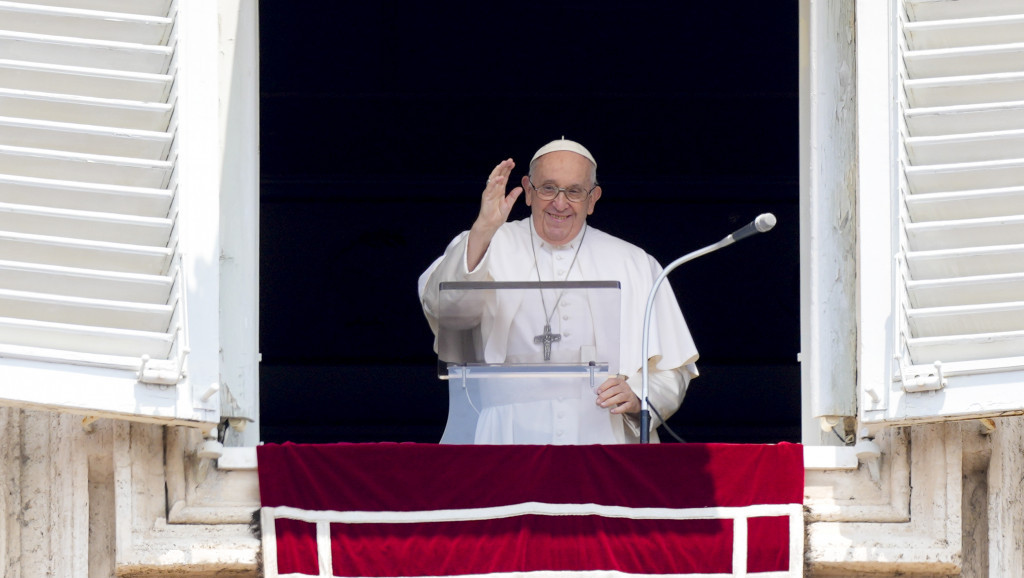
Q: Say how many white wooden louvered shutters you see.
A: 2